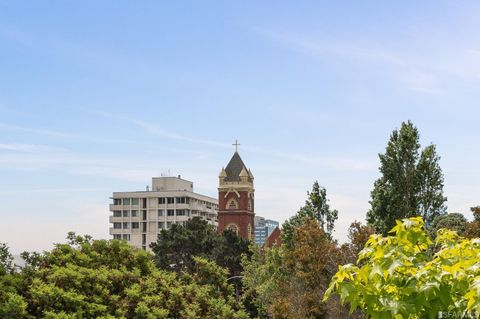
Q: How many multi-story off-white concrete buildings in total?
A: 1